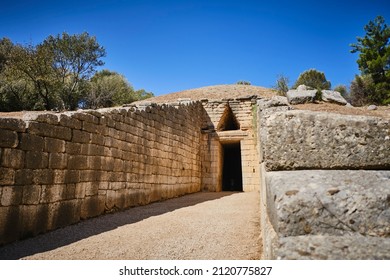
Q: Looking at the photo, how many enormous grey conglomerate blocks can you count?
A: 3